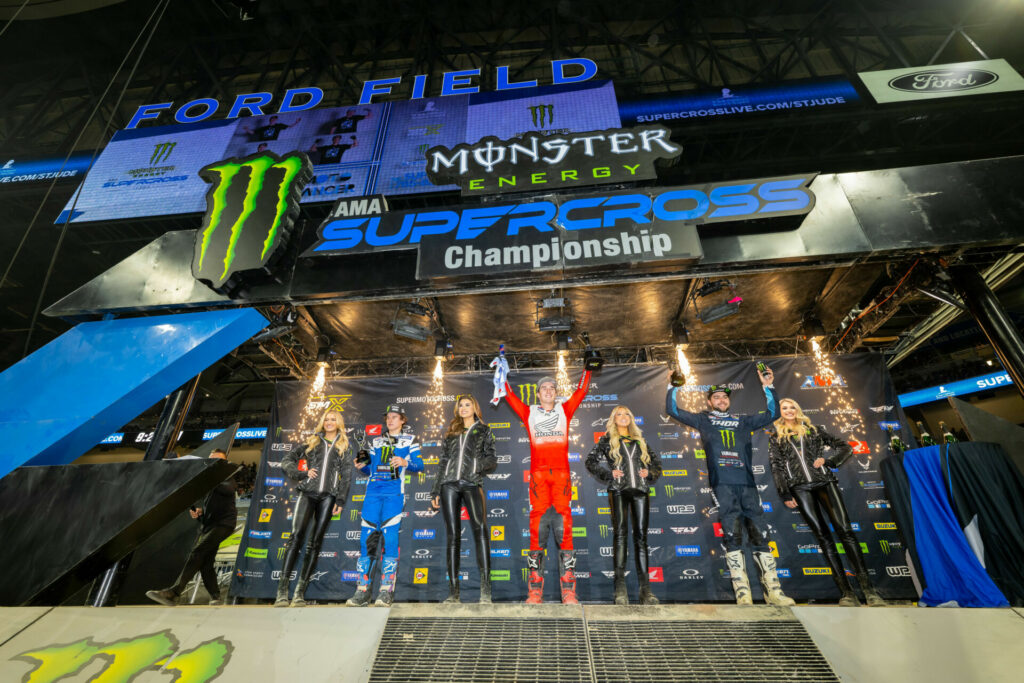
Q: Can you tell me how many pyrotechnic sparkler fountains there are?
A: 5